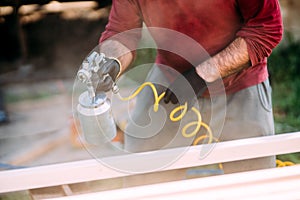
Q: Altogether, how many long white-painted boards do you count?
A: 2